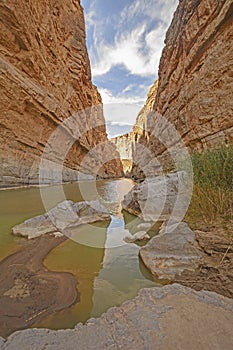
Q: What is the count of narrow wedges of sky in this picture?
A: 1